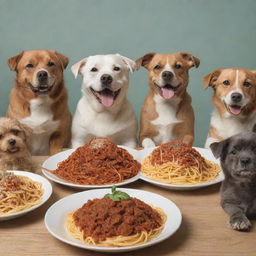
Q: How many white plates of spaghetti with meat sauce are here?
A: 4